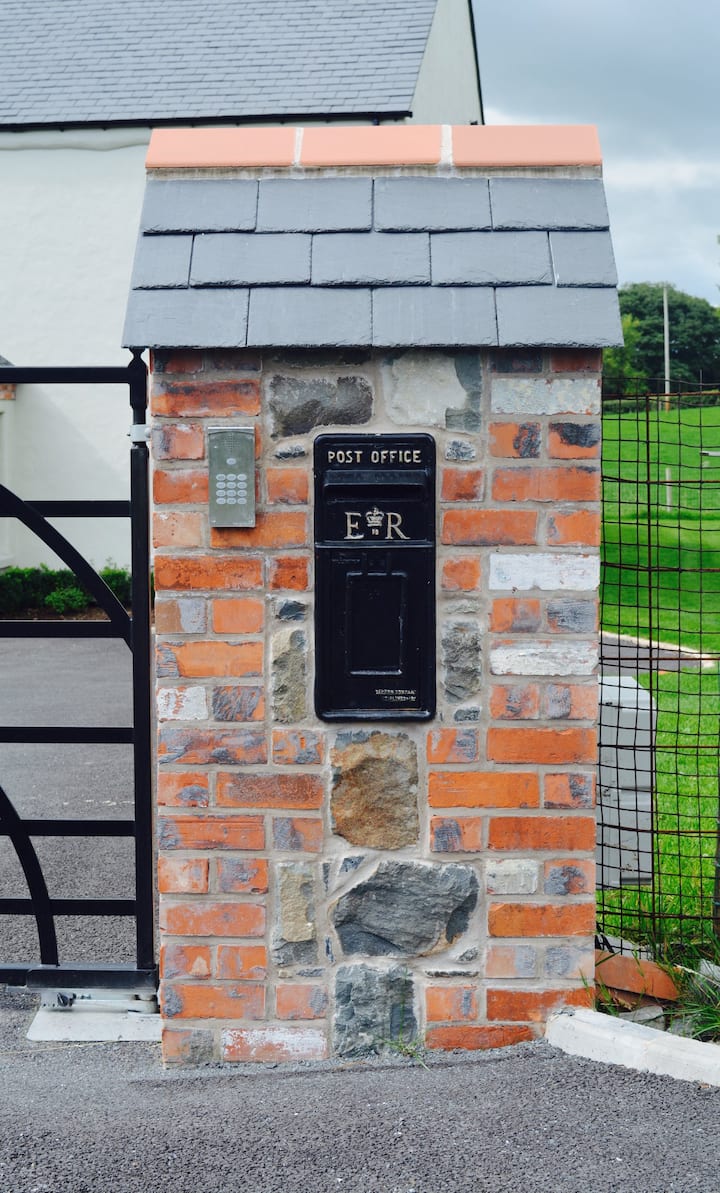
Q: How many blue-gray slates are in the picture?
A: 13